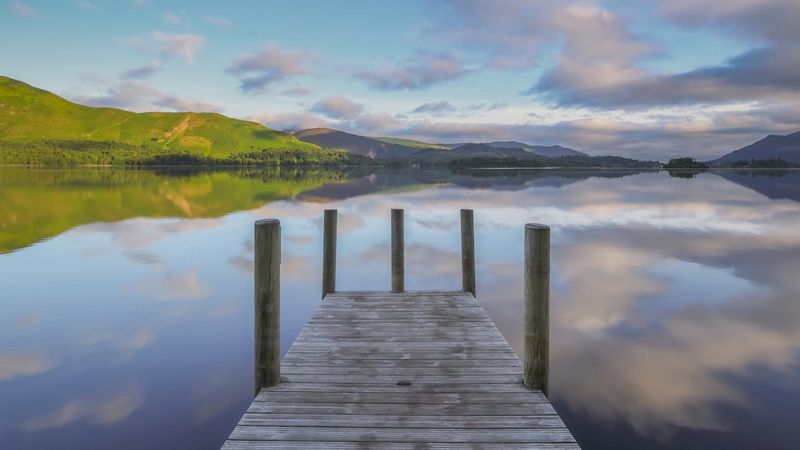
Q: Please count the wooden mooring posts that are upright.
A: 5